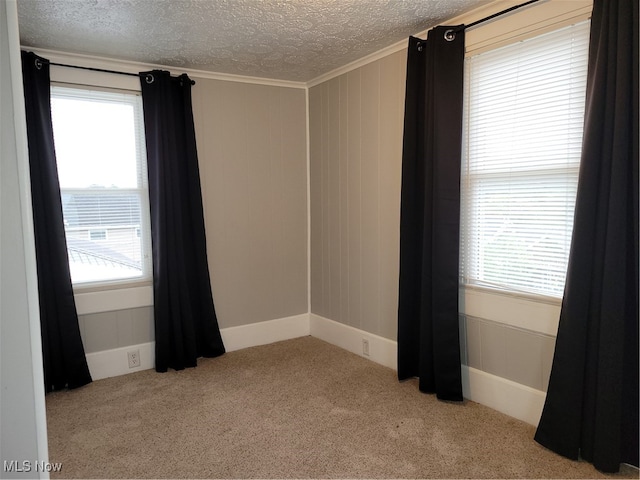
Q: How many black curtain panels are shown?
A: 4